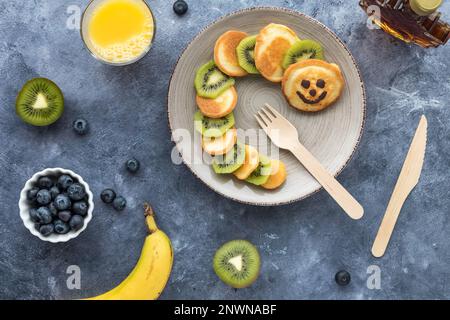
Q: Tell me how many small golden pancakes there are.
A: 7